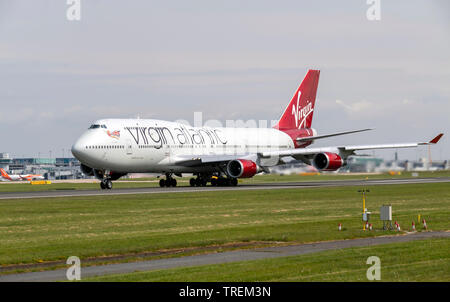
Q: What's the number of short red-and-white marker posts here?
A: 7